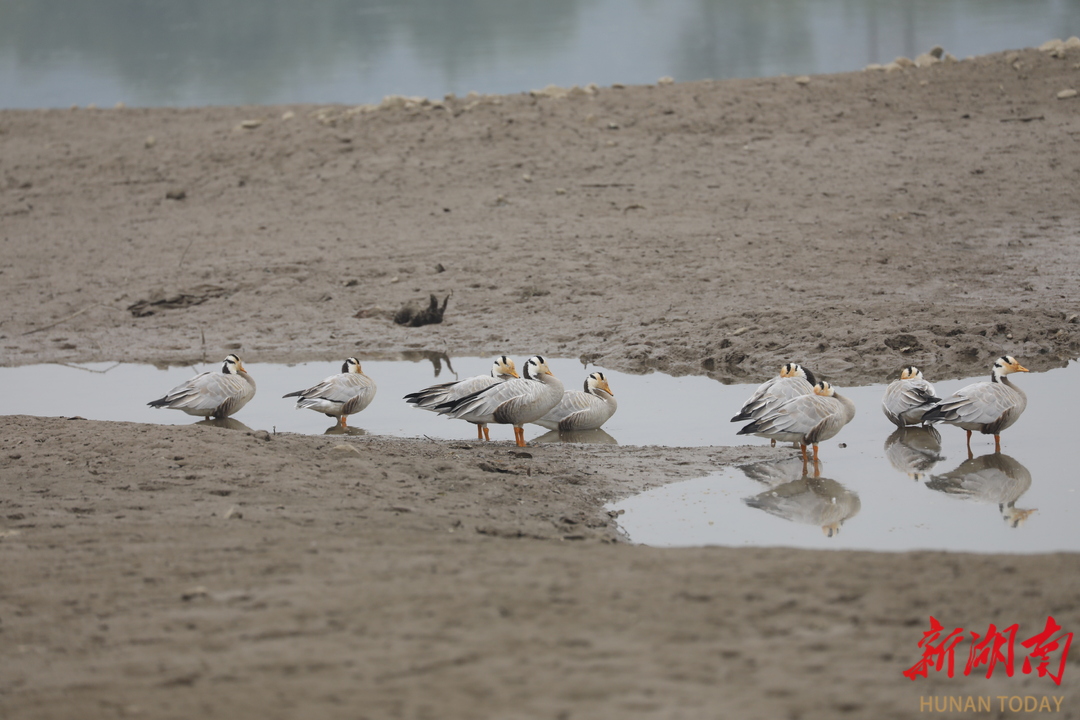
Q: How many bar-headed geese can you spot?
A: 9